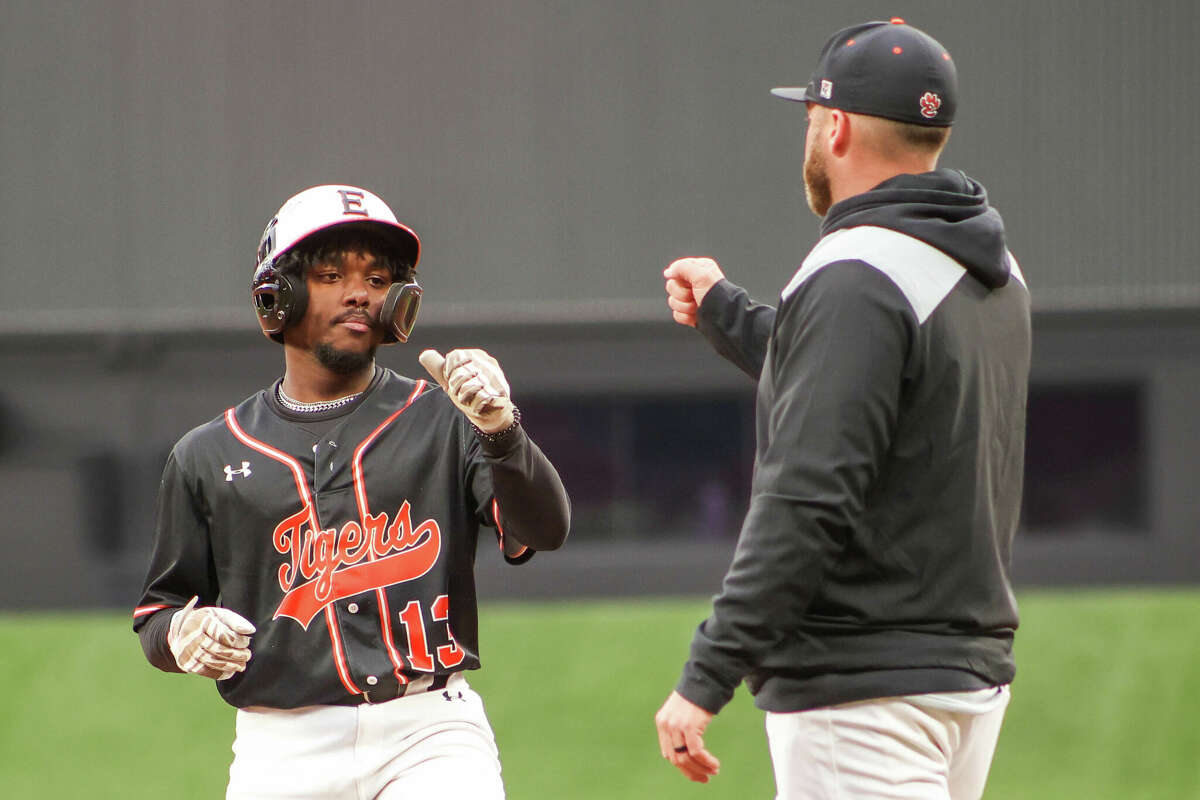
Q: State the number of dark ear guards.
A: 2